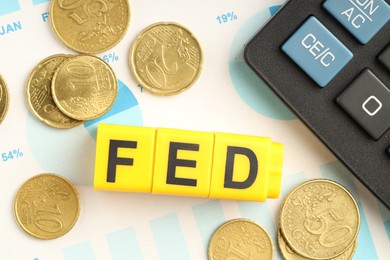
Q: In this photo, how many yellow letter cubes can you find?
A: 3